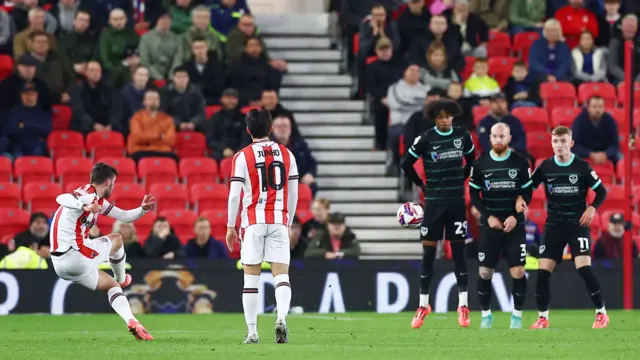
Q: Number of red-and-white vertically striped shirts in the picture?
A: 2